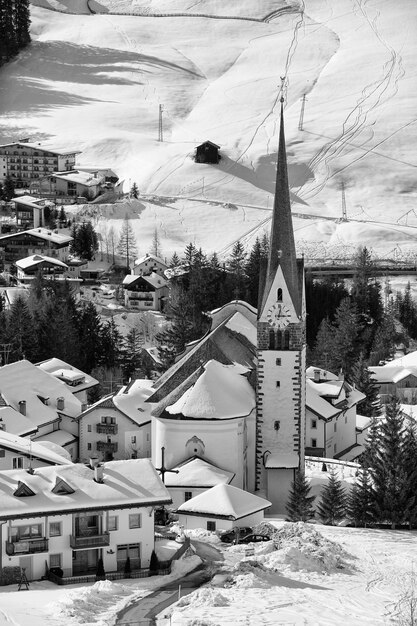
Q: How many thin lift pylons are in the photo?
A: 3